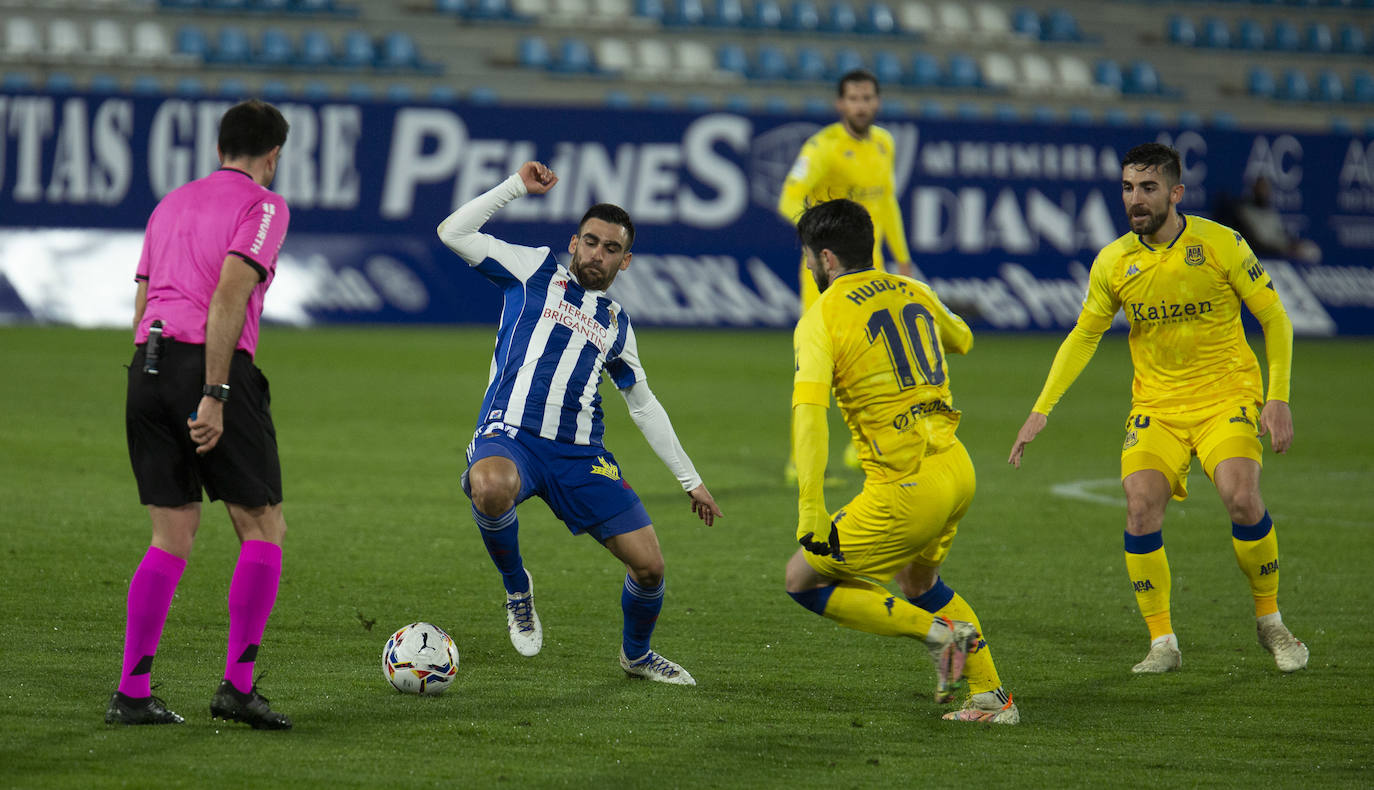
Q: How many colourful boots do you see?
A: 2